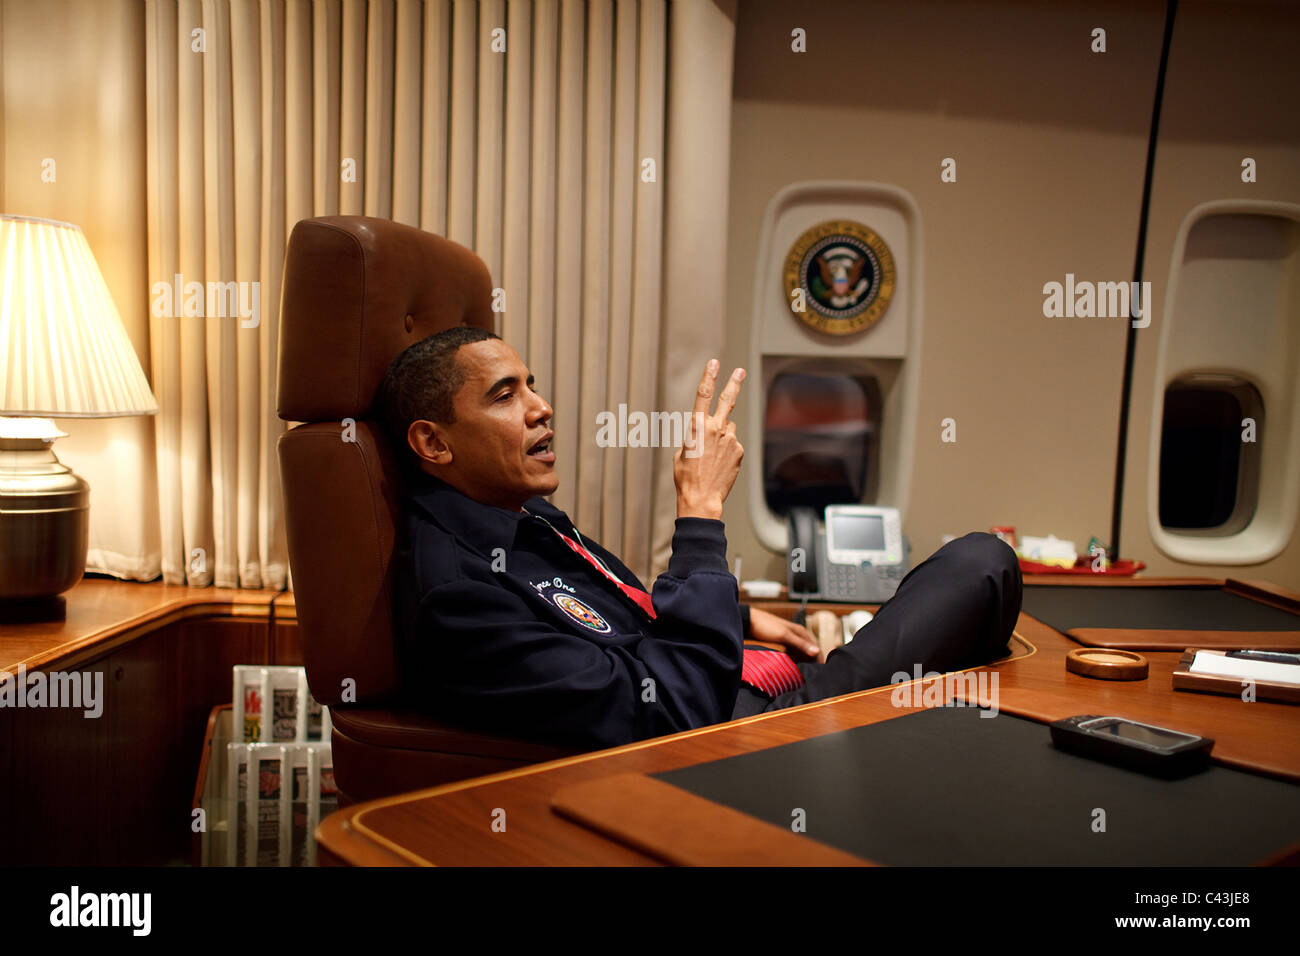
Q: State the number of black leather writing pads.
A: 2